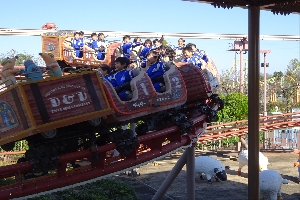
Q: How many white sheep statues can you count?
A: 3